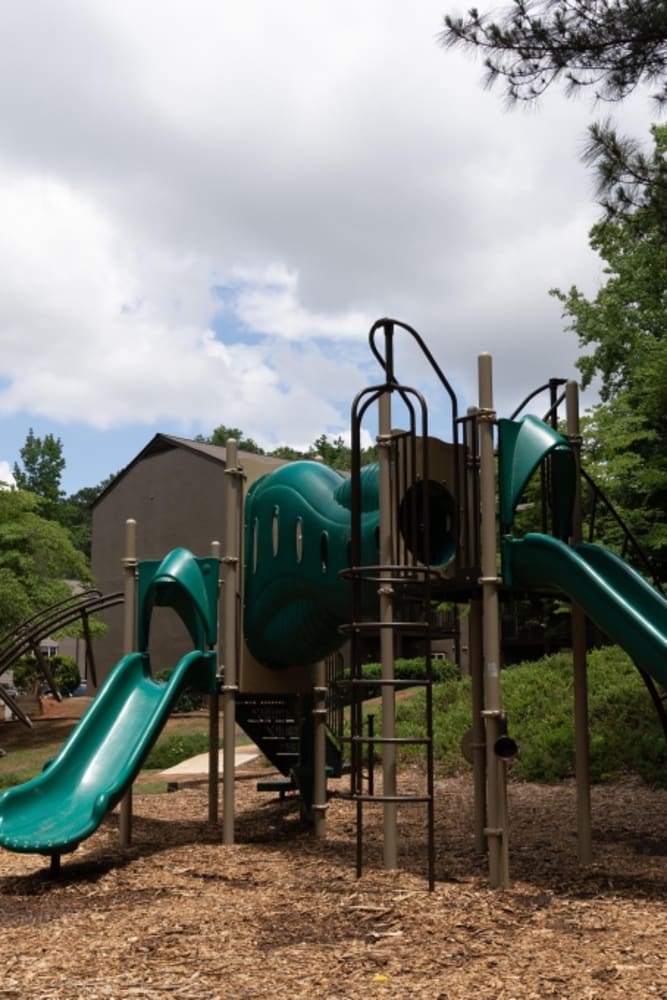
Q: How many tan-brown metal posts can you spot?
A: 8